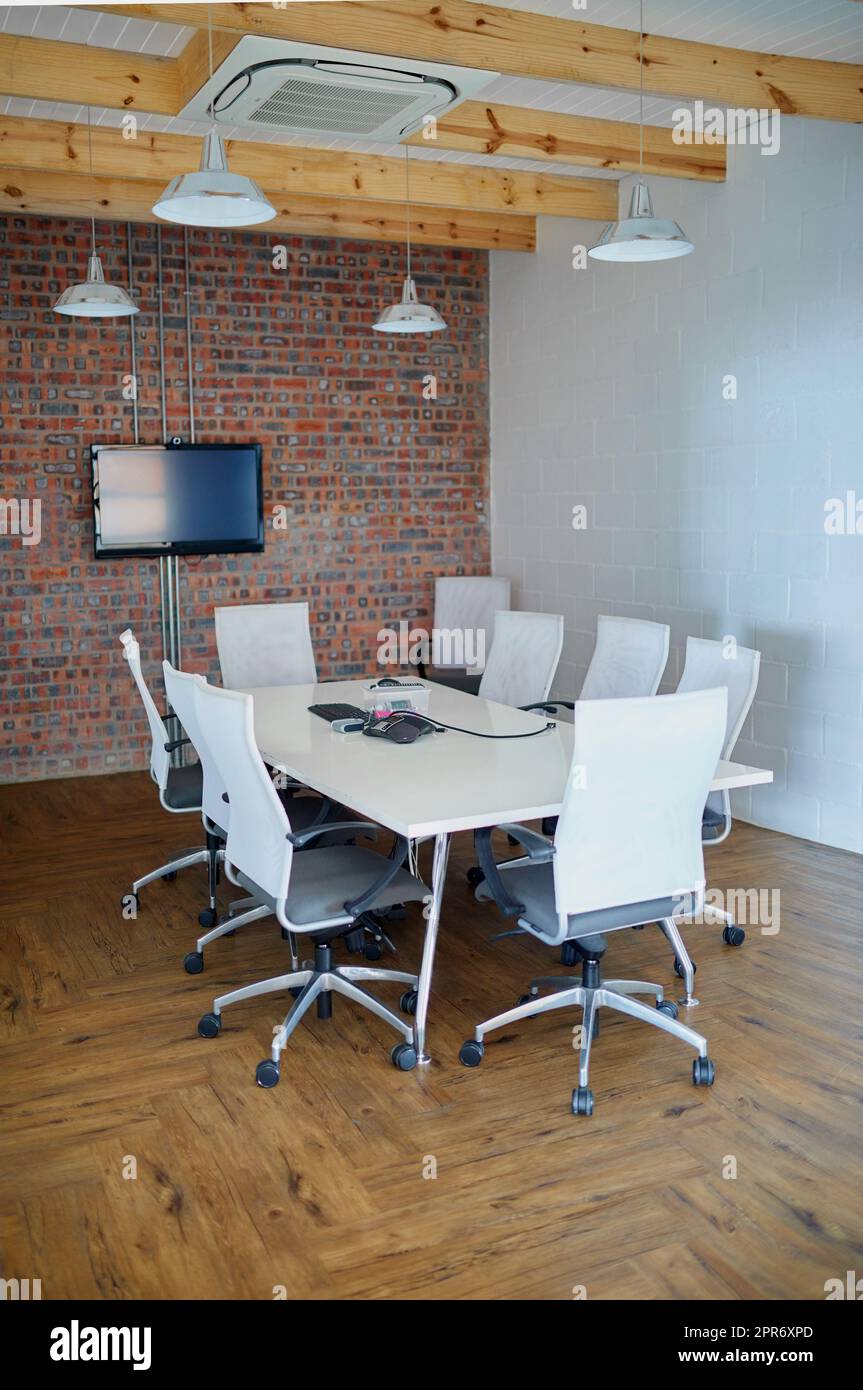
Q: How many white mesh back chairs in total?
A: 9